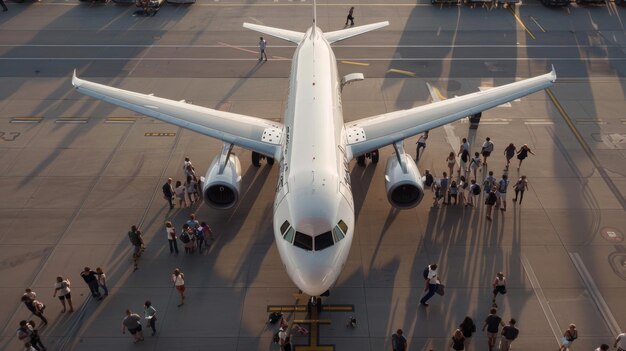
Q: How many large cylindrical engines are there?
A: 2